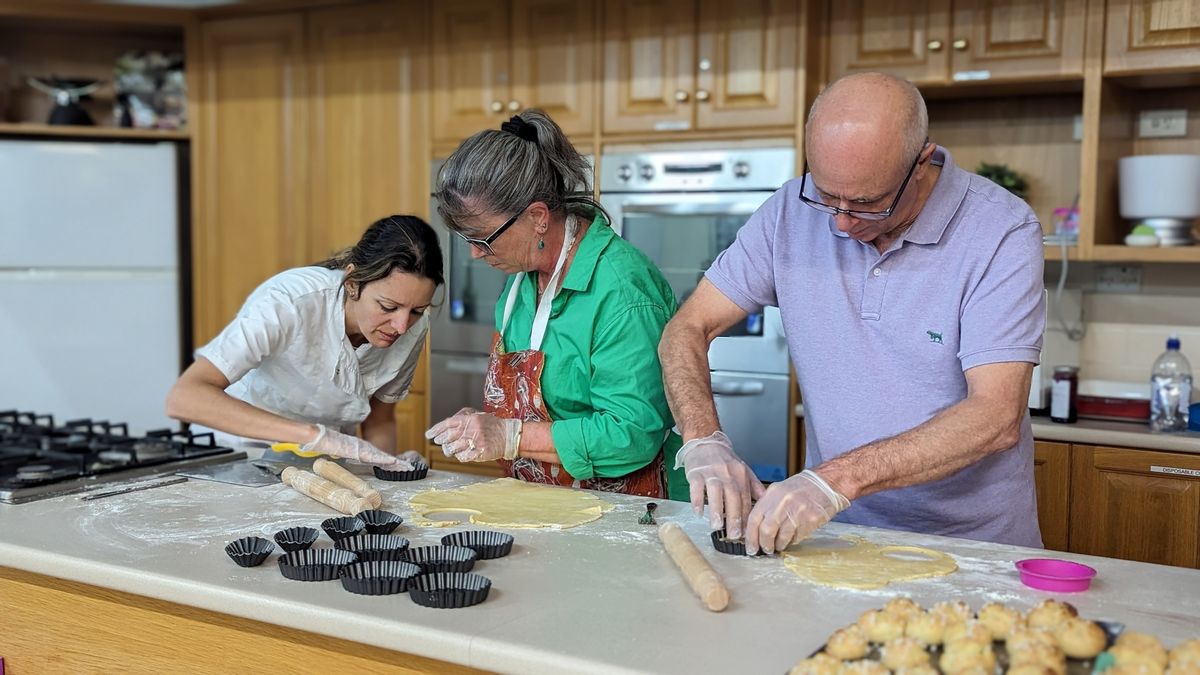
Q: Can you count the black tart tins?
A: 12